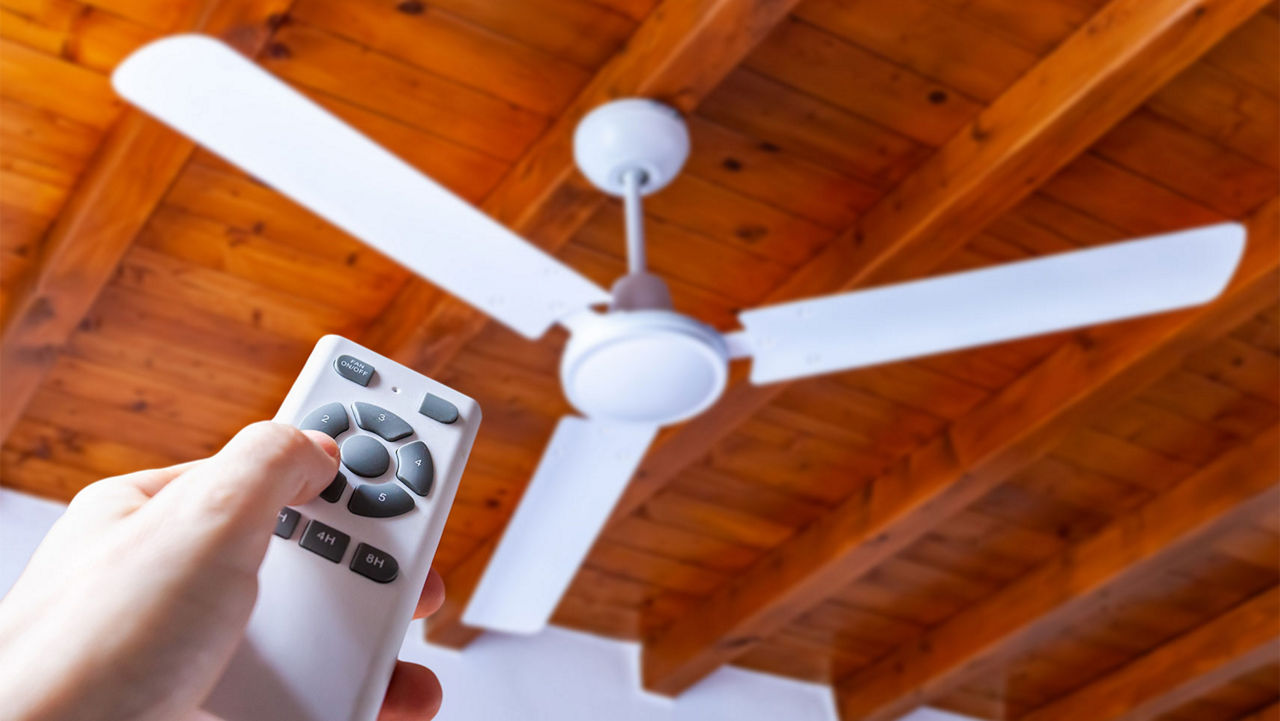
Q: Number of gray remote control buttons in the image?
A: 11